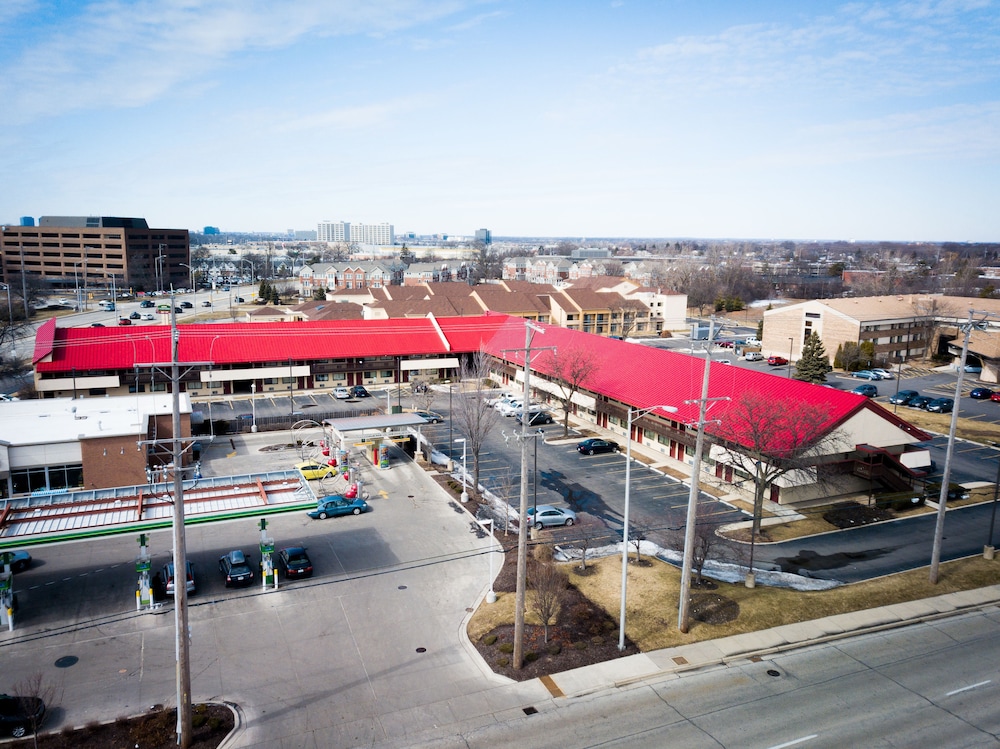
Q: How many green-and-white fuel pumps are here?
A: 3